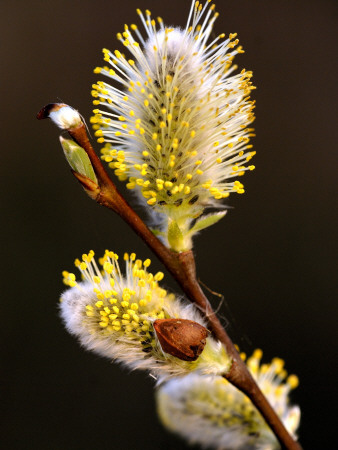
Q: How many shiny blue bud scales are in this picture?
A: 0